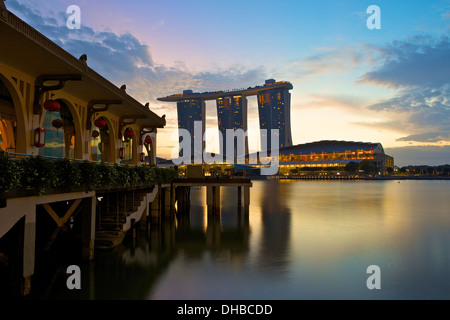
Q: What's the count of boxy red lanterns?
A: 3